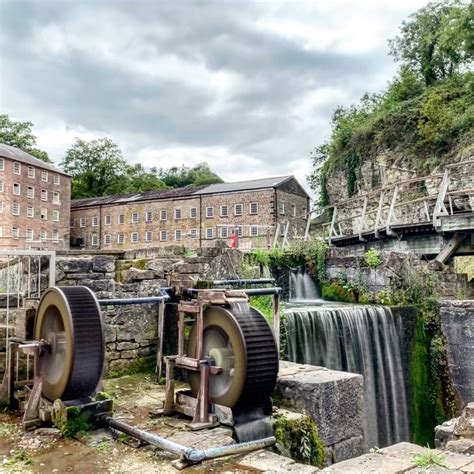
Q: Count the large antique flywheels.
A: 2